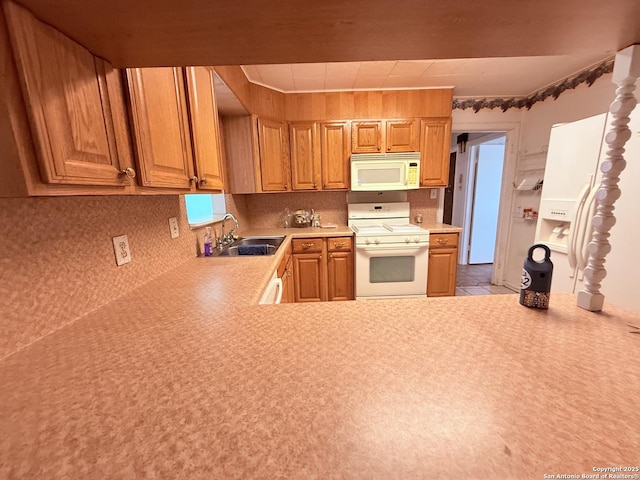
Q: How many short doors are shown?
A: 2